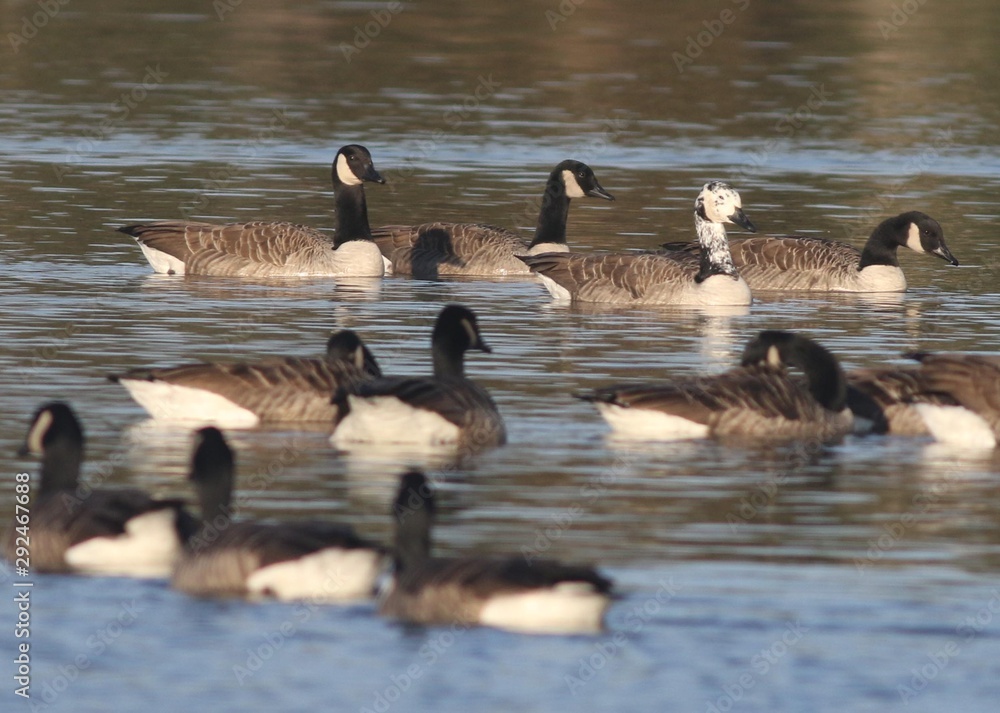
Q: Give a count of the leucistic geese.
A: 1